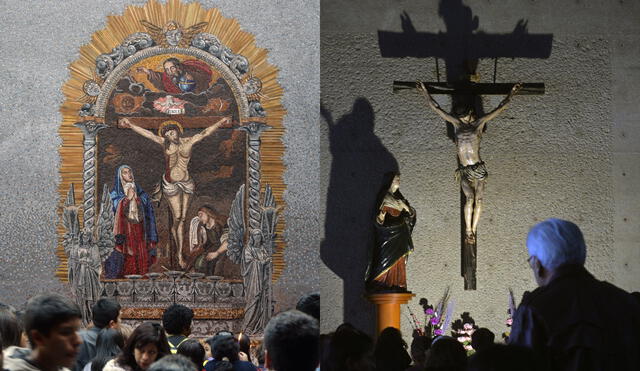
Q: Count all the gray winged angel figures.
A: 2